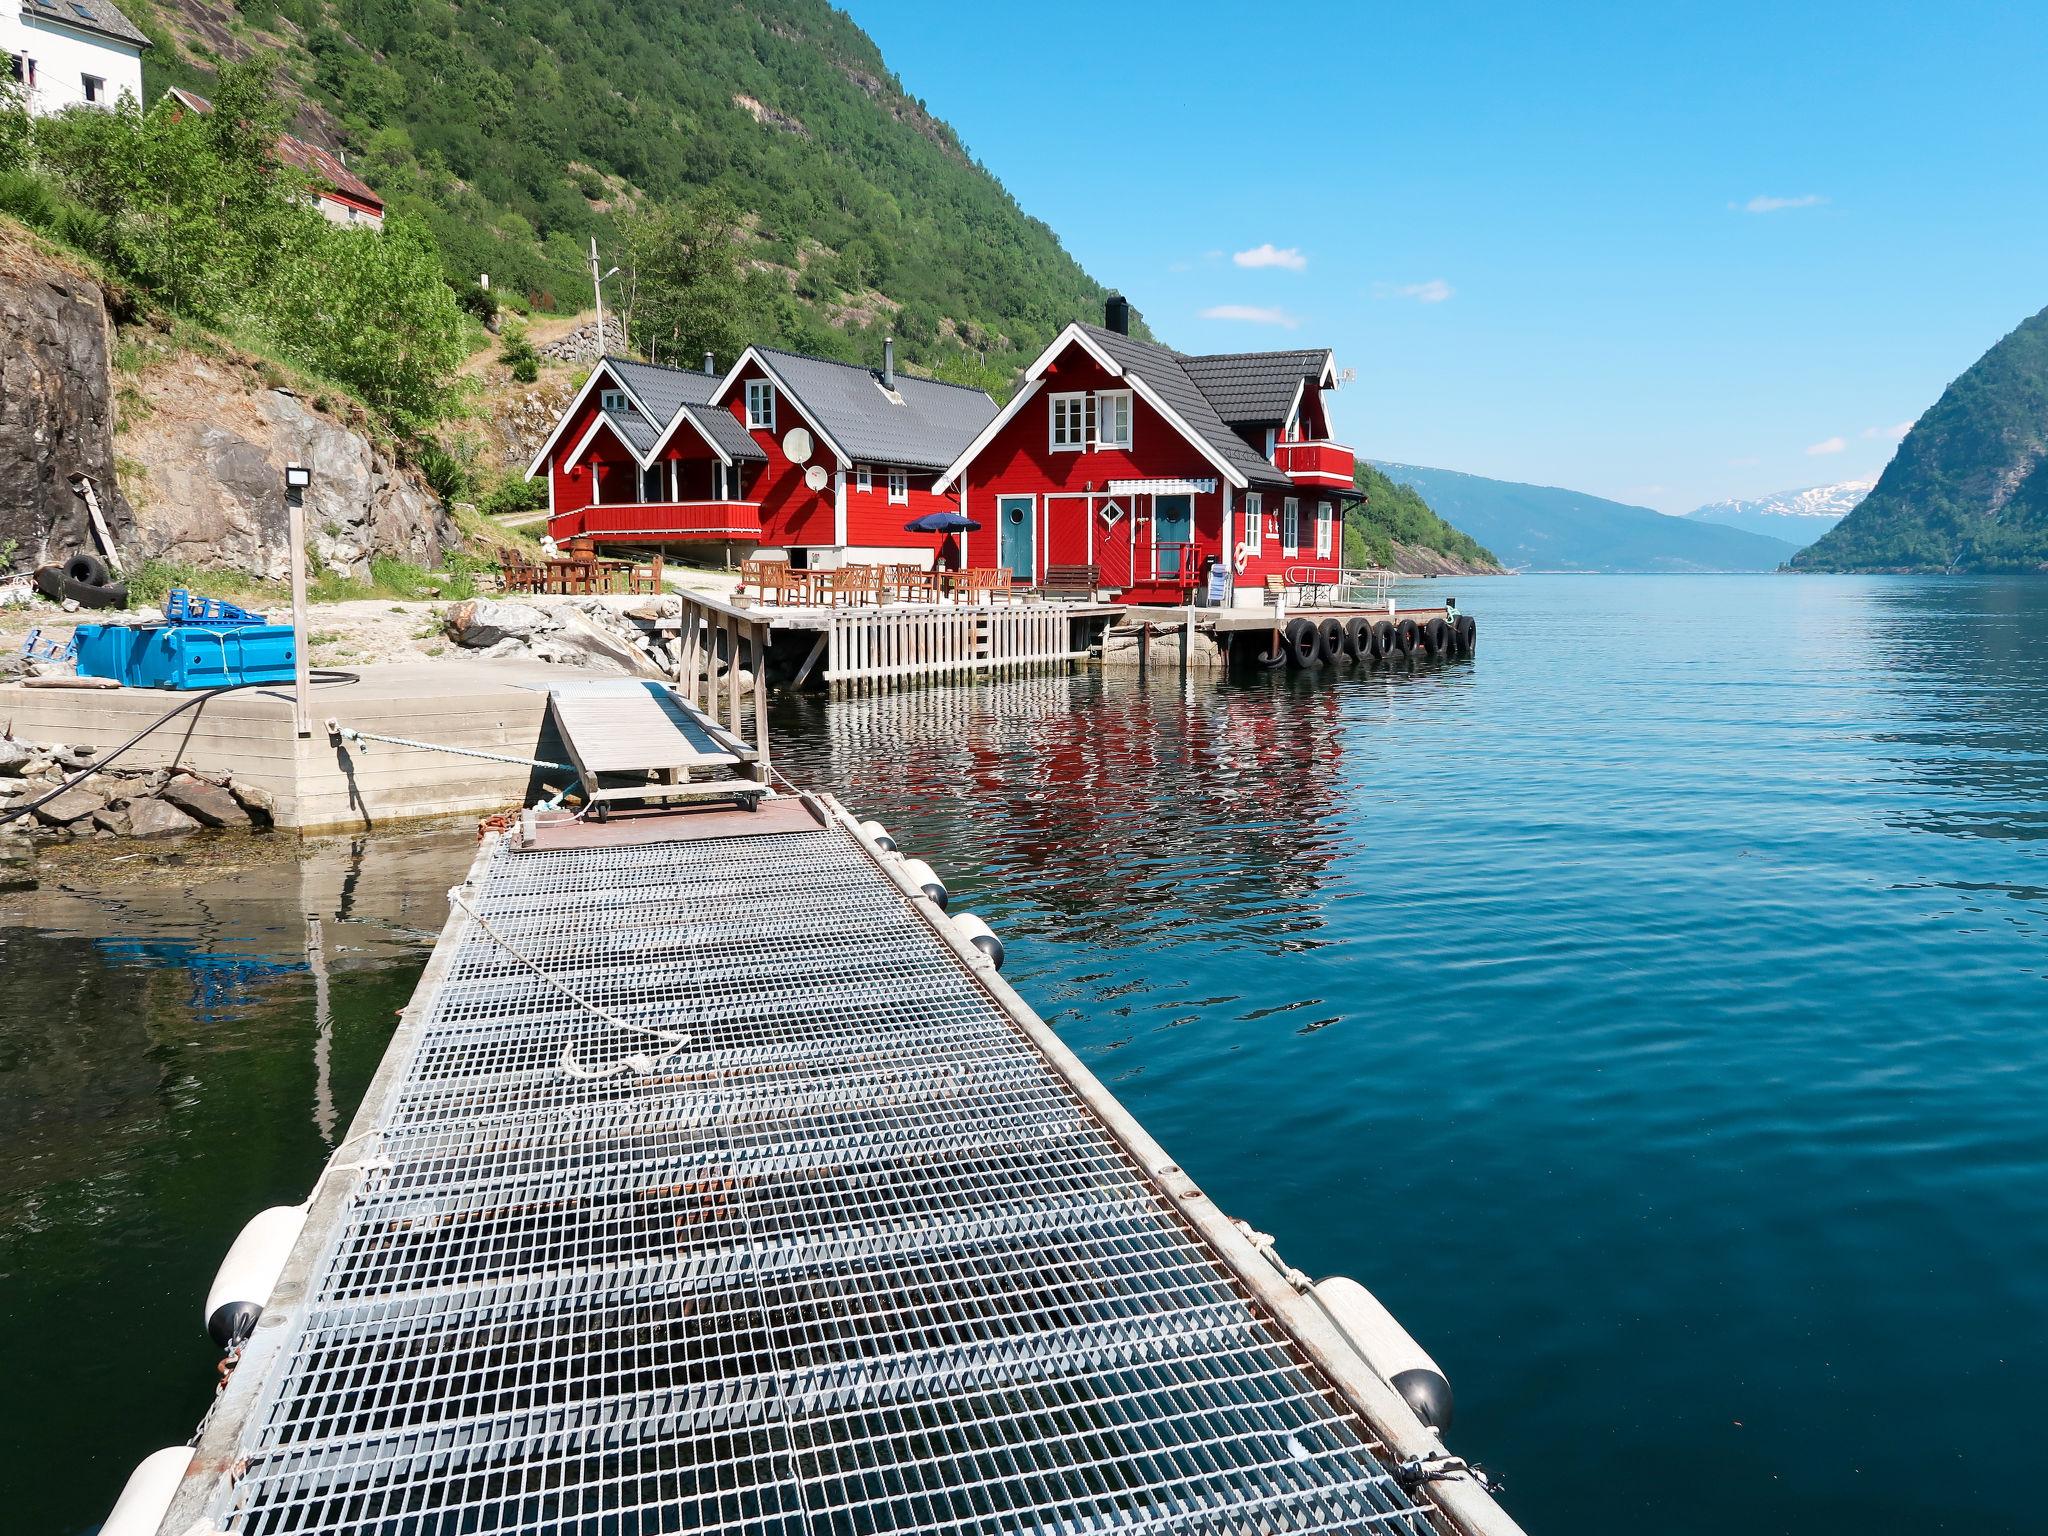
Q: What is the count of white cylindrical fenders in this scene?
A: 6